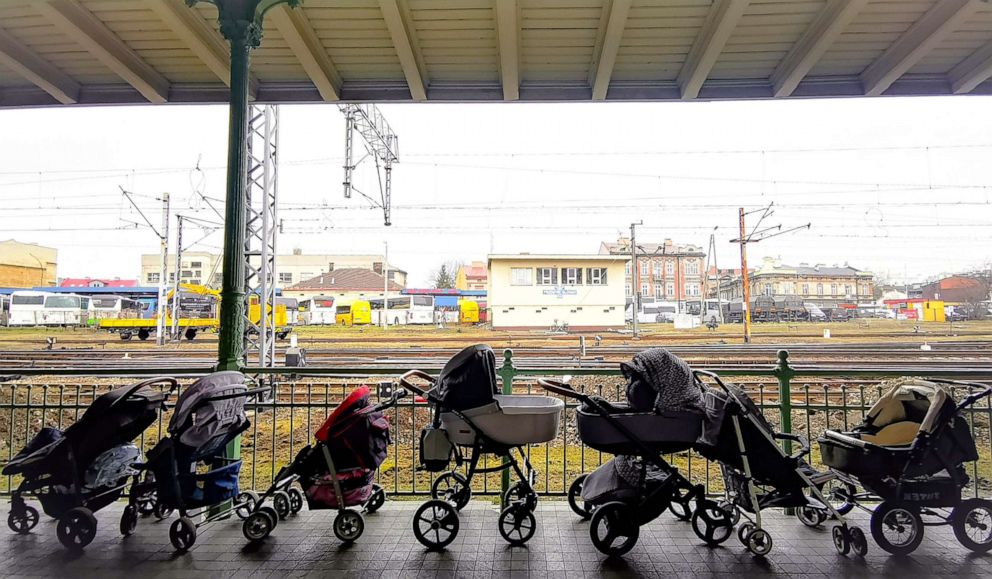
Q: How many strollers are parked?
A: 7